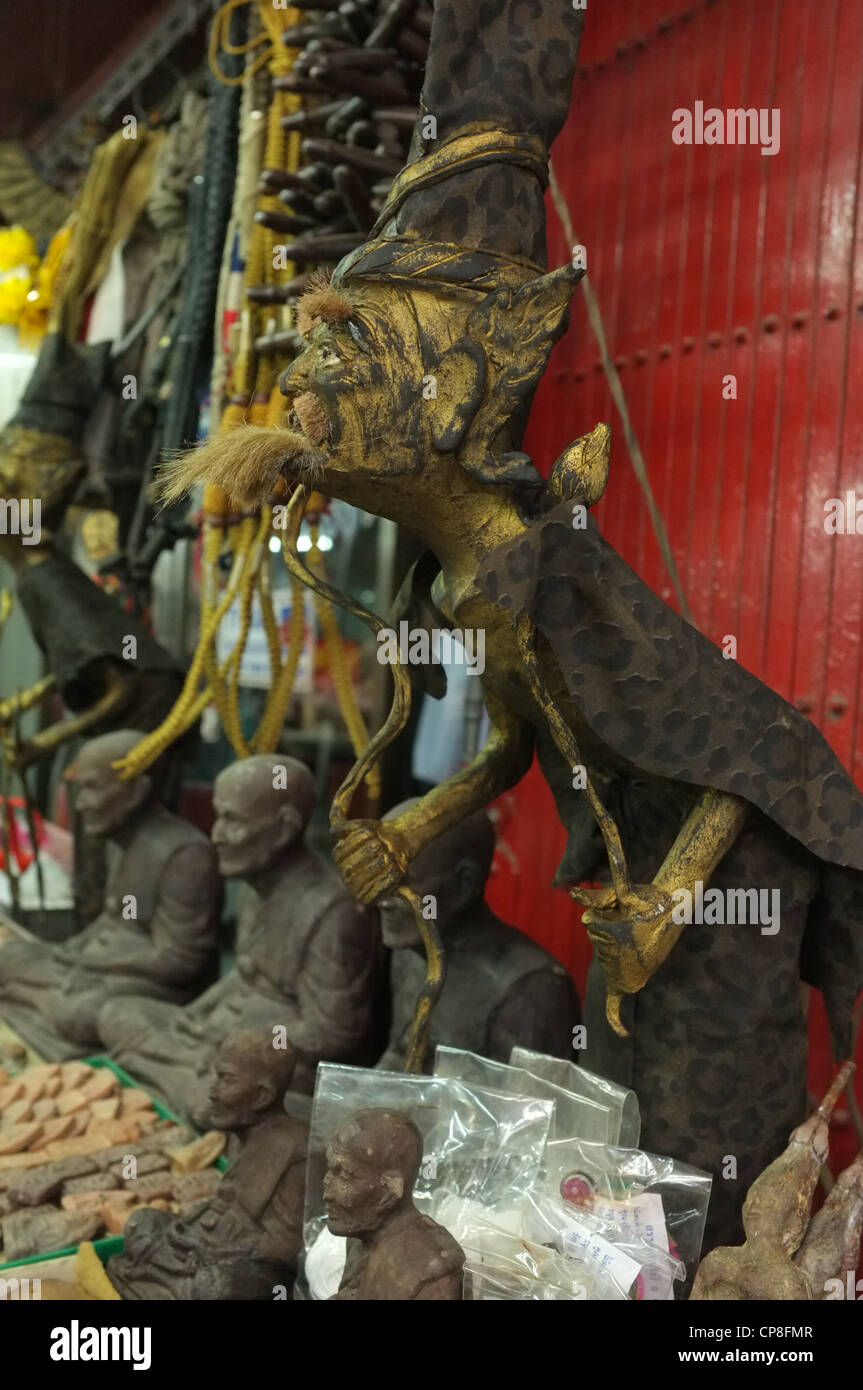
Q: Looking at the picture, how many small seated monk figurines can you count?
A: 5